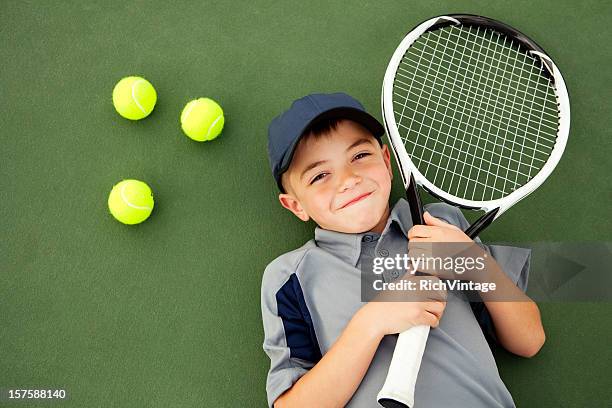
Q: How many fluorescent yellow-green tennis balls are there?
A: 3